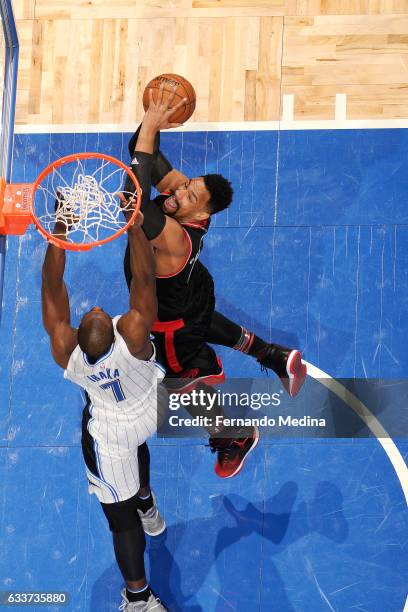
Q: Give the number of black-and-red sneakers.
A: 2